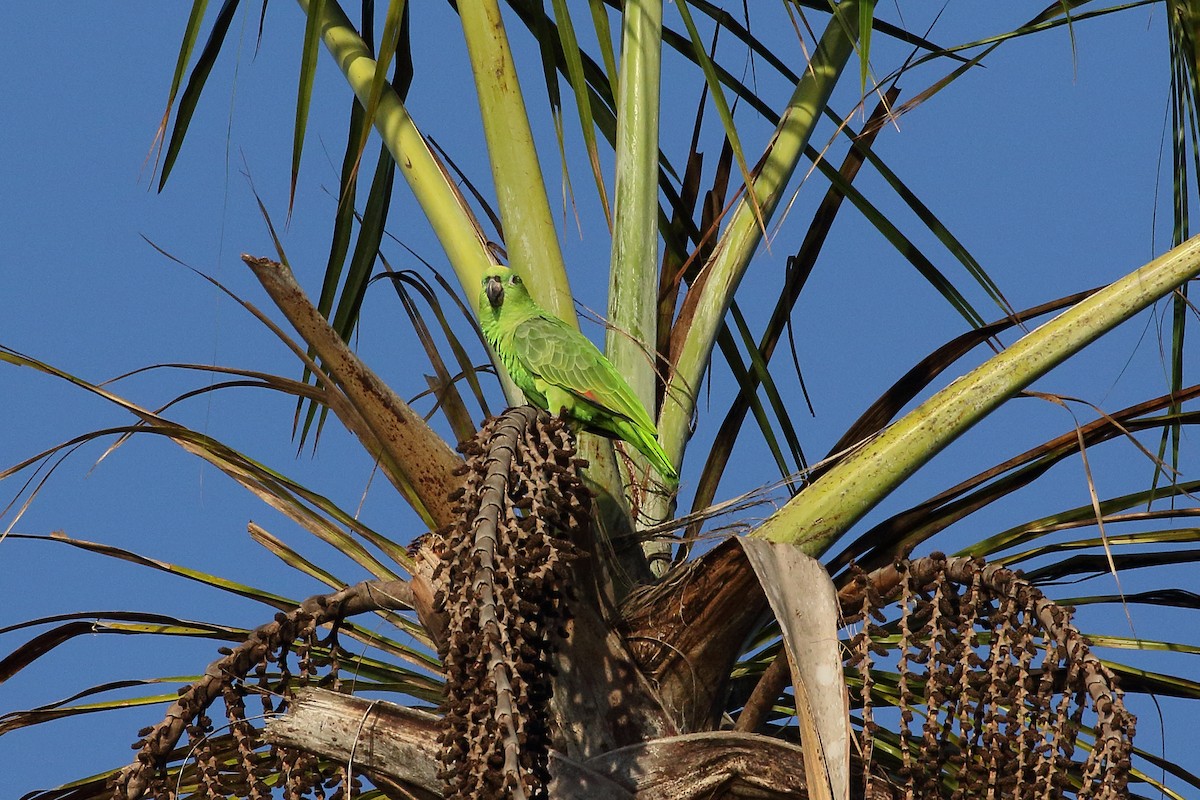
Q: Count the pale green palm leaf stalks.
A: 5